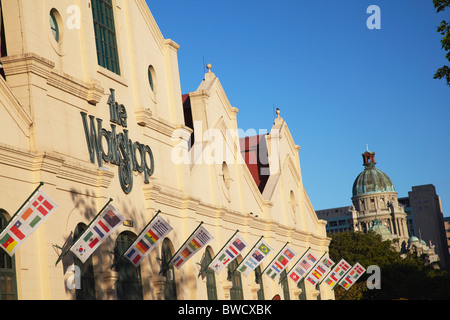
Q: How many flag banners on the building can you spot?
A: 11